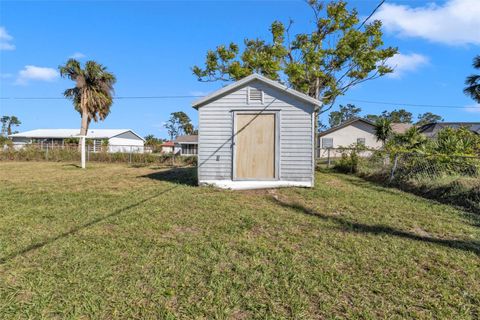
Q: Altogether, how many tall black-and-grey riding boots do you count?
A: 0